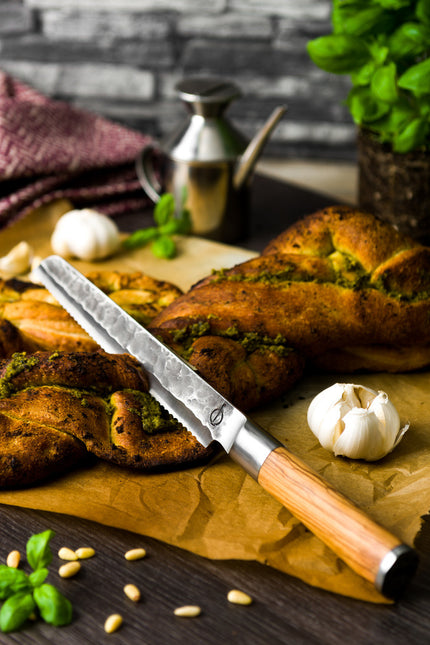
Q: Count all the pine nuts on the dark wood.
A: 9